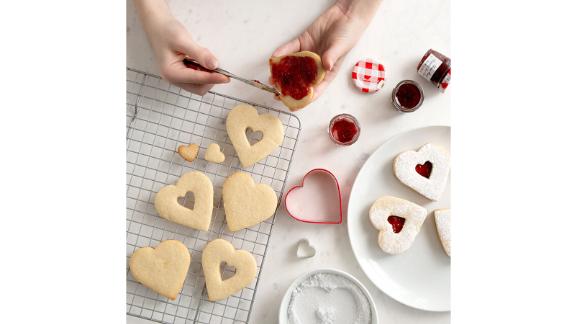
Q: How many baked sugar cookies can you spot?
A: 11